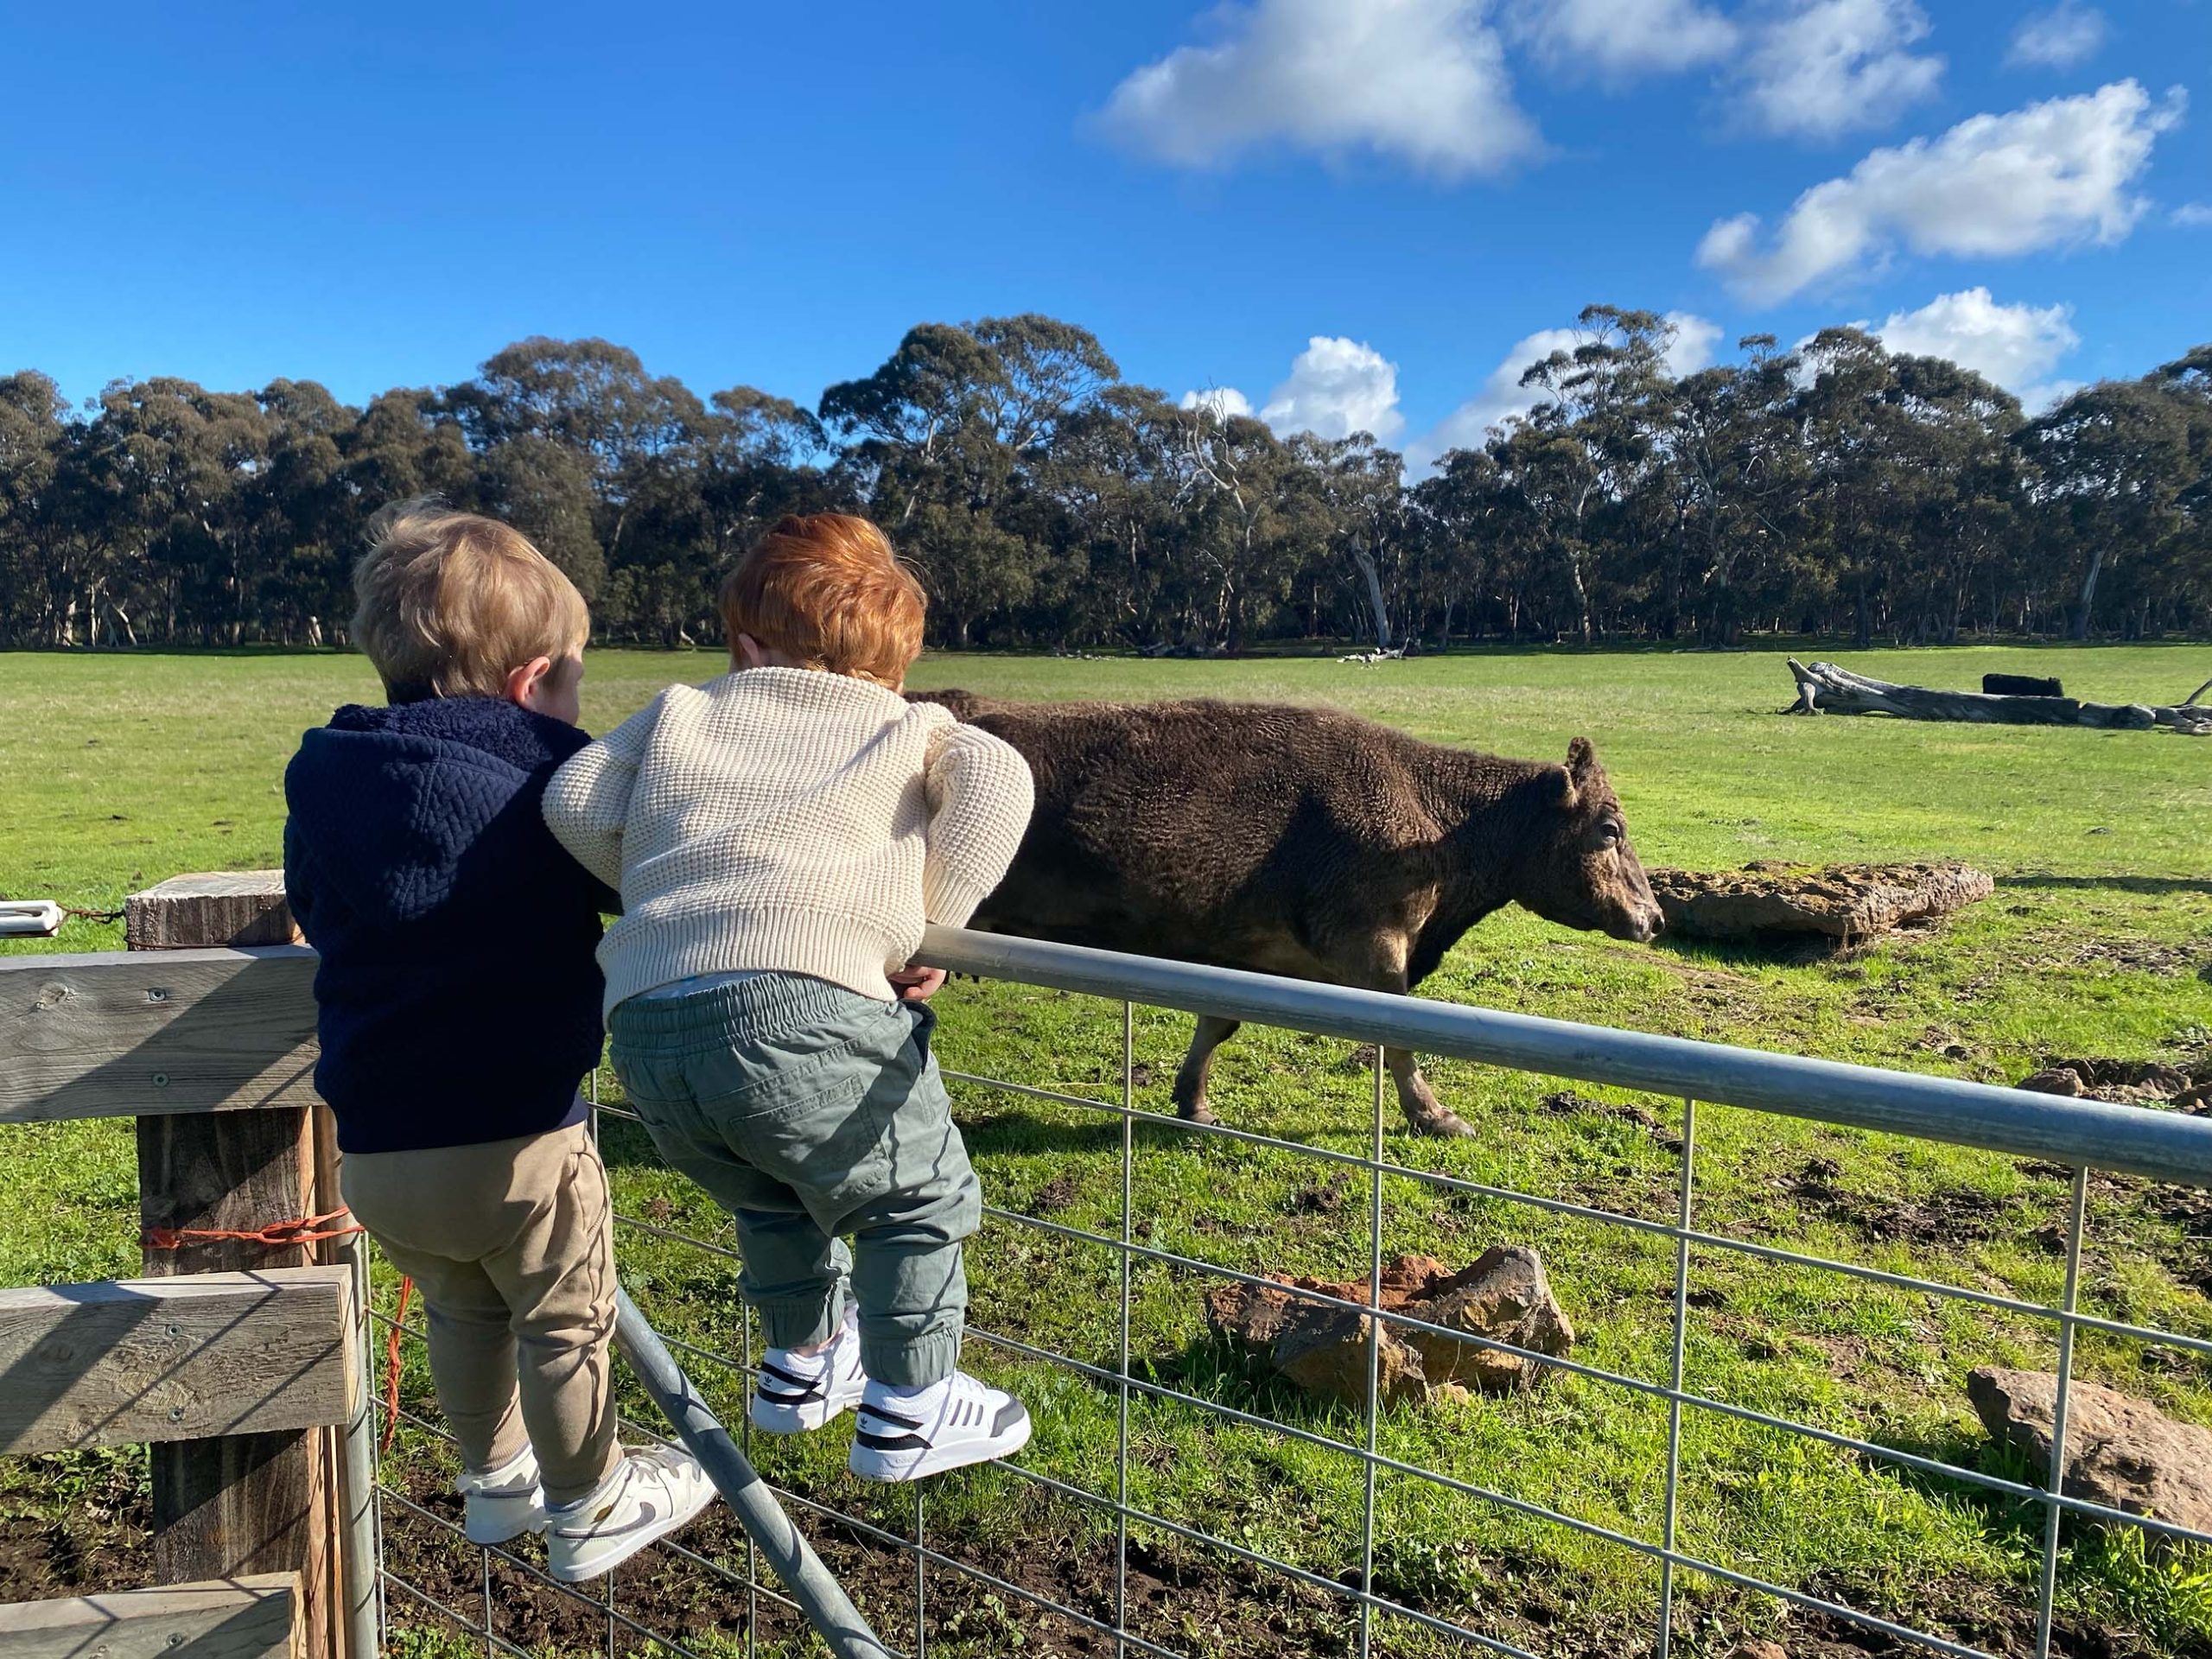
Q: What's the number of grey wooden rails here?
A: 3